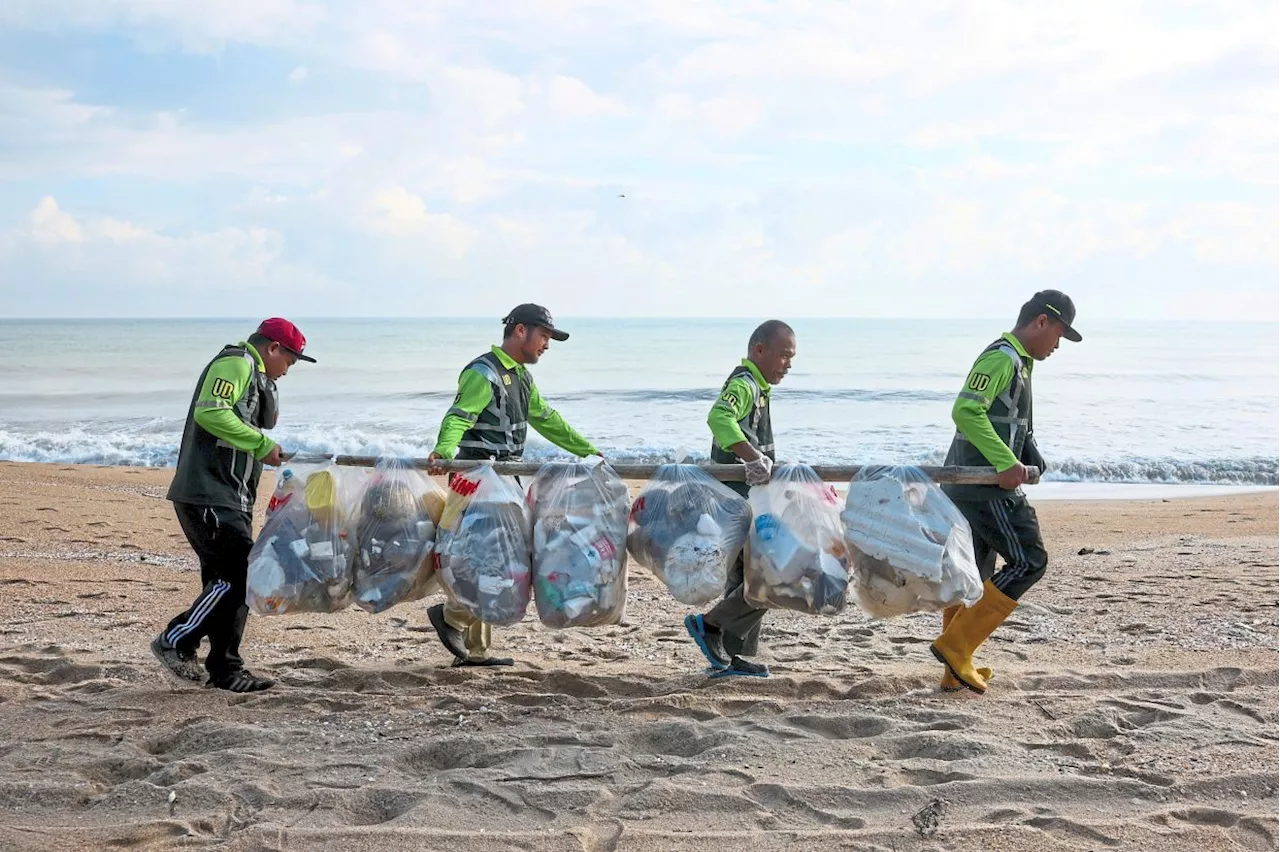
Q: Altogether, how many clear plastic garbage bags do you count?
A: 7